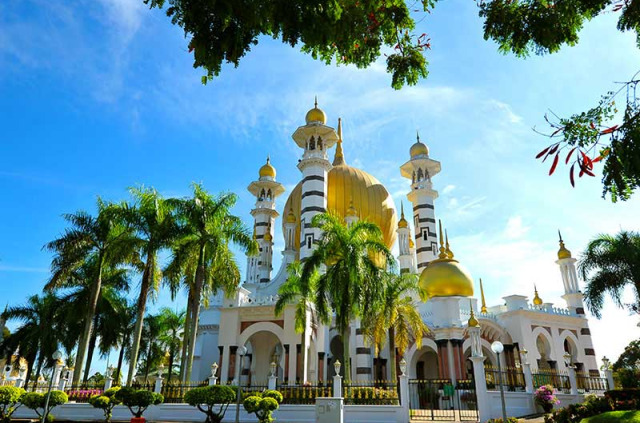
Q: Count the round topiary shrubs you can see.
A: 6